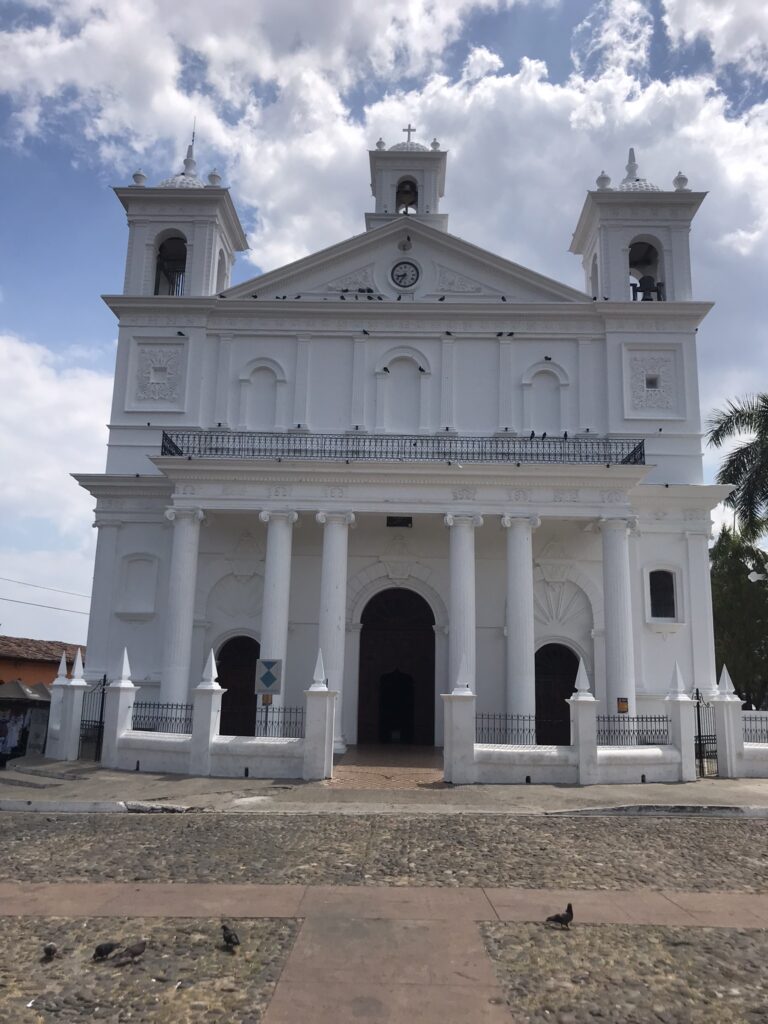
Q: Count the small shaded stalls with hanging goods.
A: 1